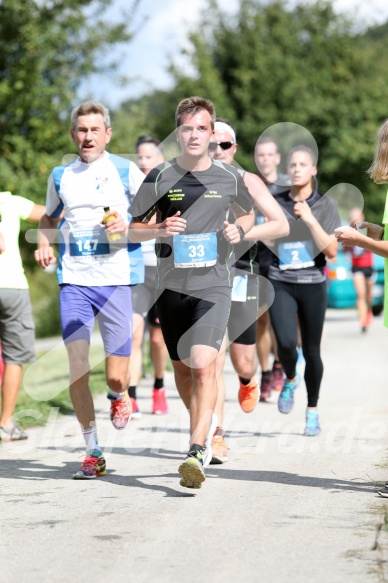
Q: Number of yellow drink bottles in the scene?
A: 1